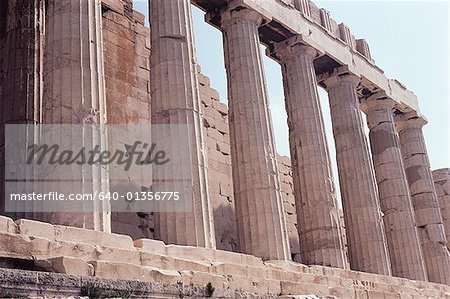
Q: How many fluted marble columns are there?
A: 8